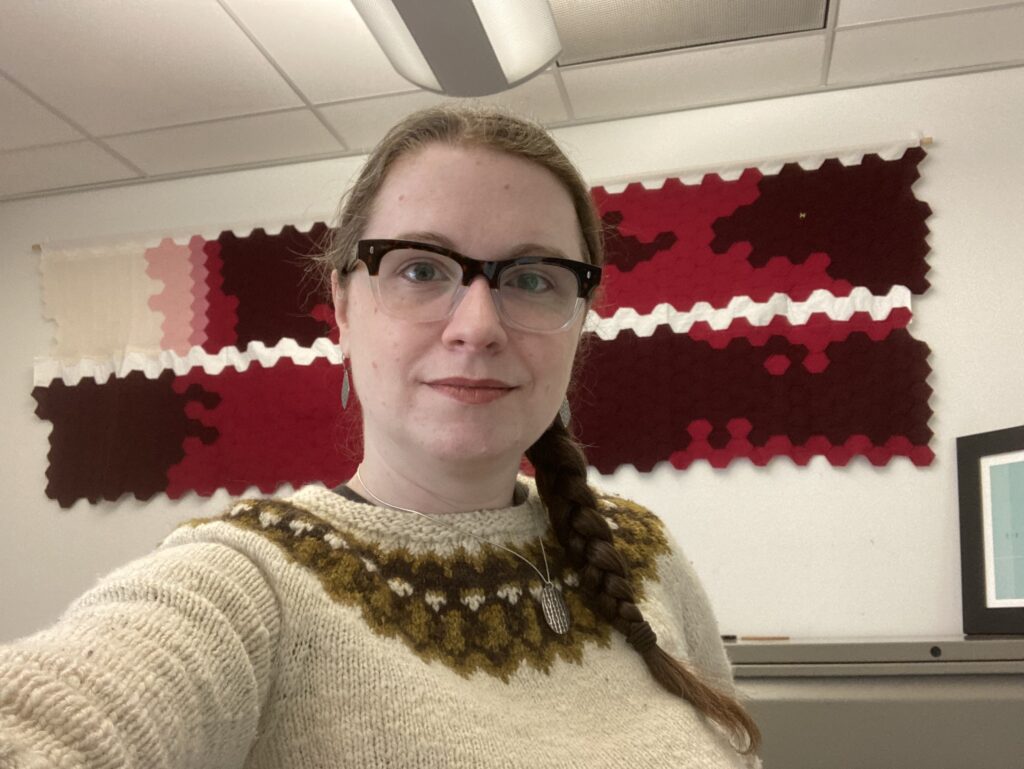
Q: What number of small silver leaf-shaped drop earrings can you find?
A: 2